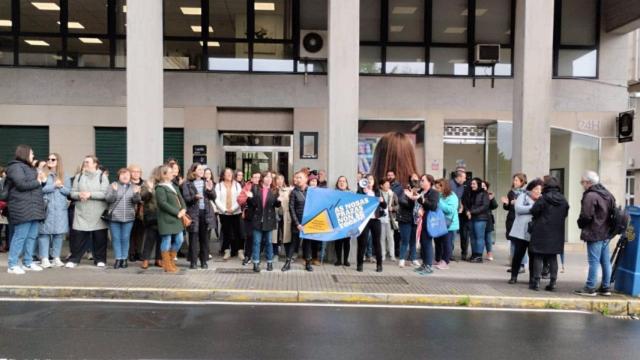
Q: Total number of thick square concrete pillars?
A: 3